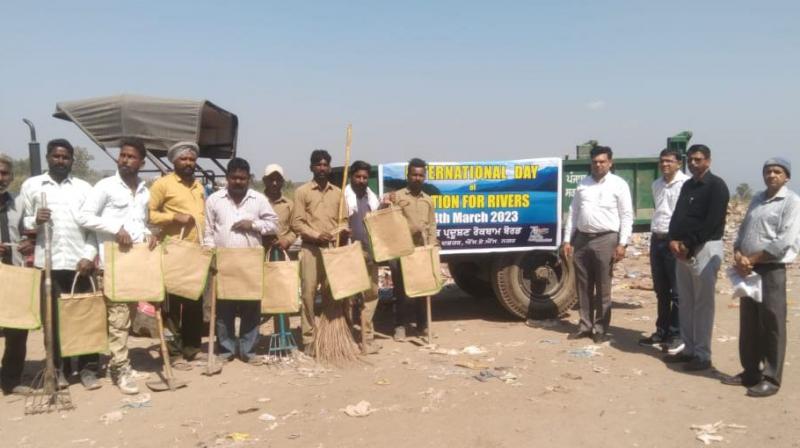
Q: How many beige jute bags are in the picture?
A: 9